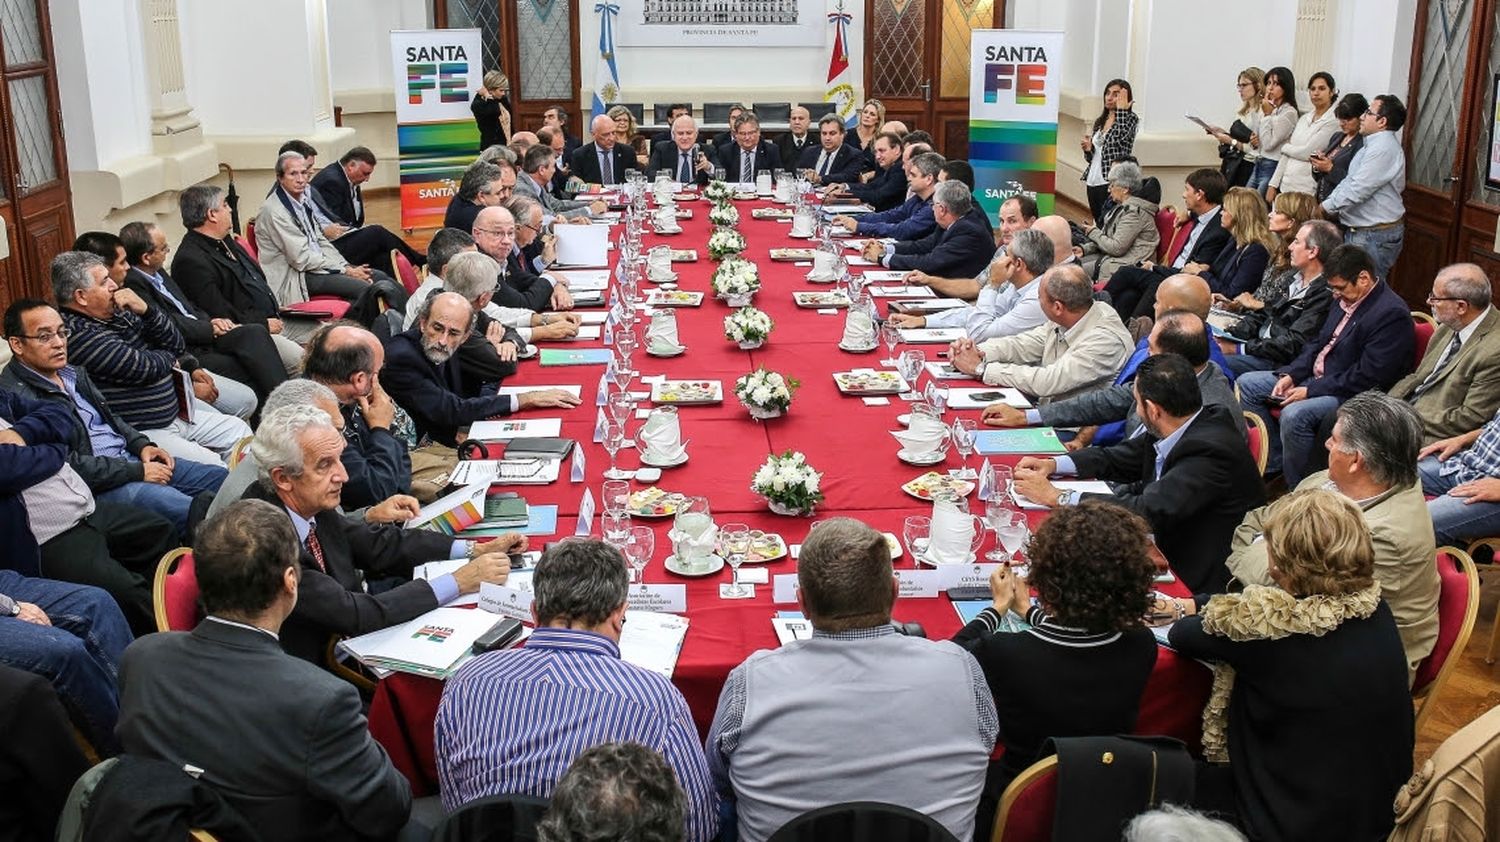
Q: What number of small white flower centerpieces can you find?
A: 7